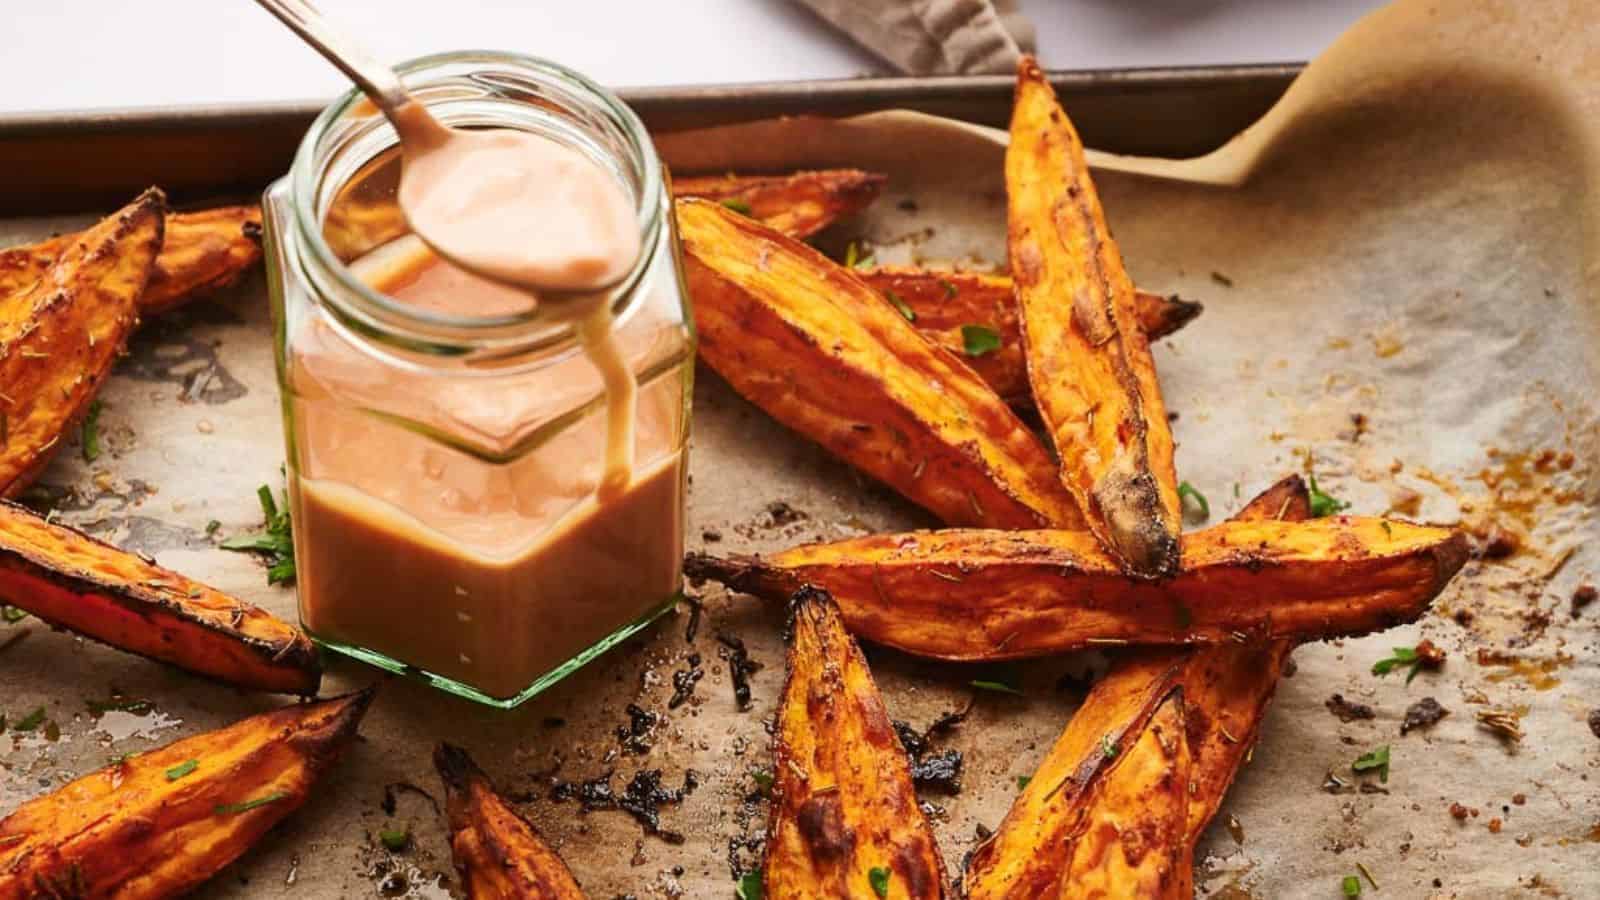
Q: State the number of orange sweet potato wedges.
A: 13